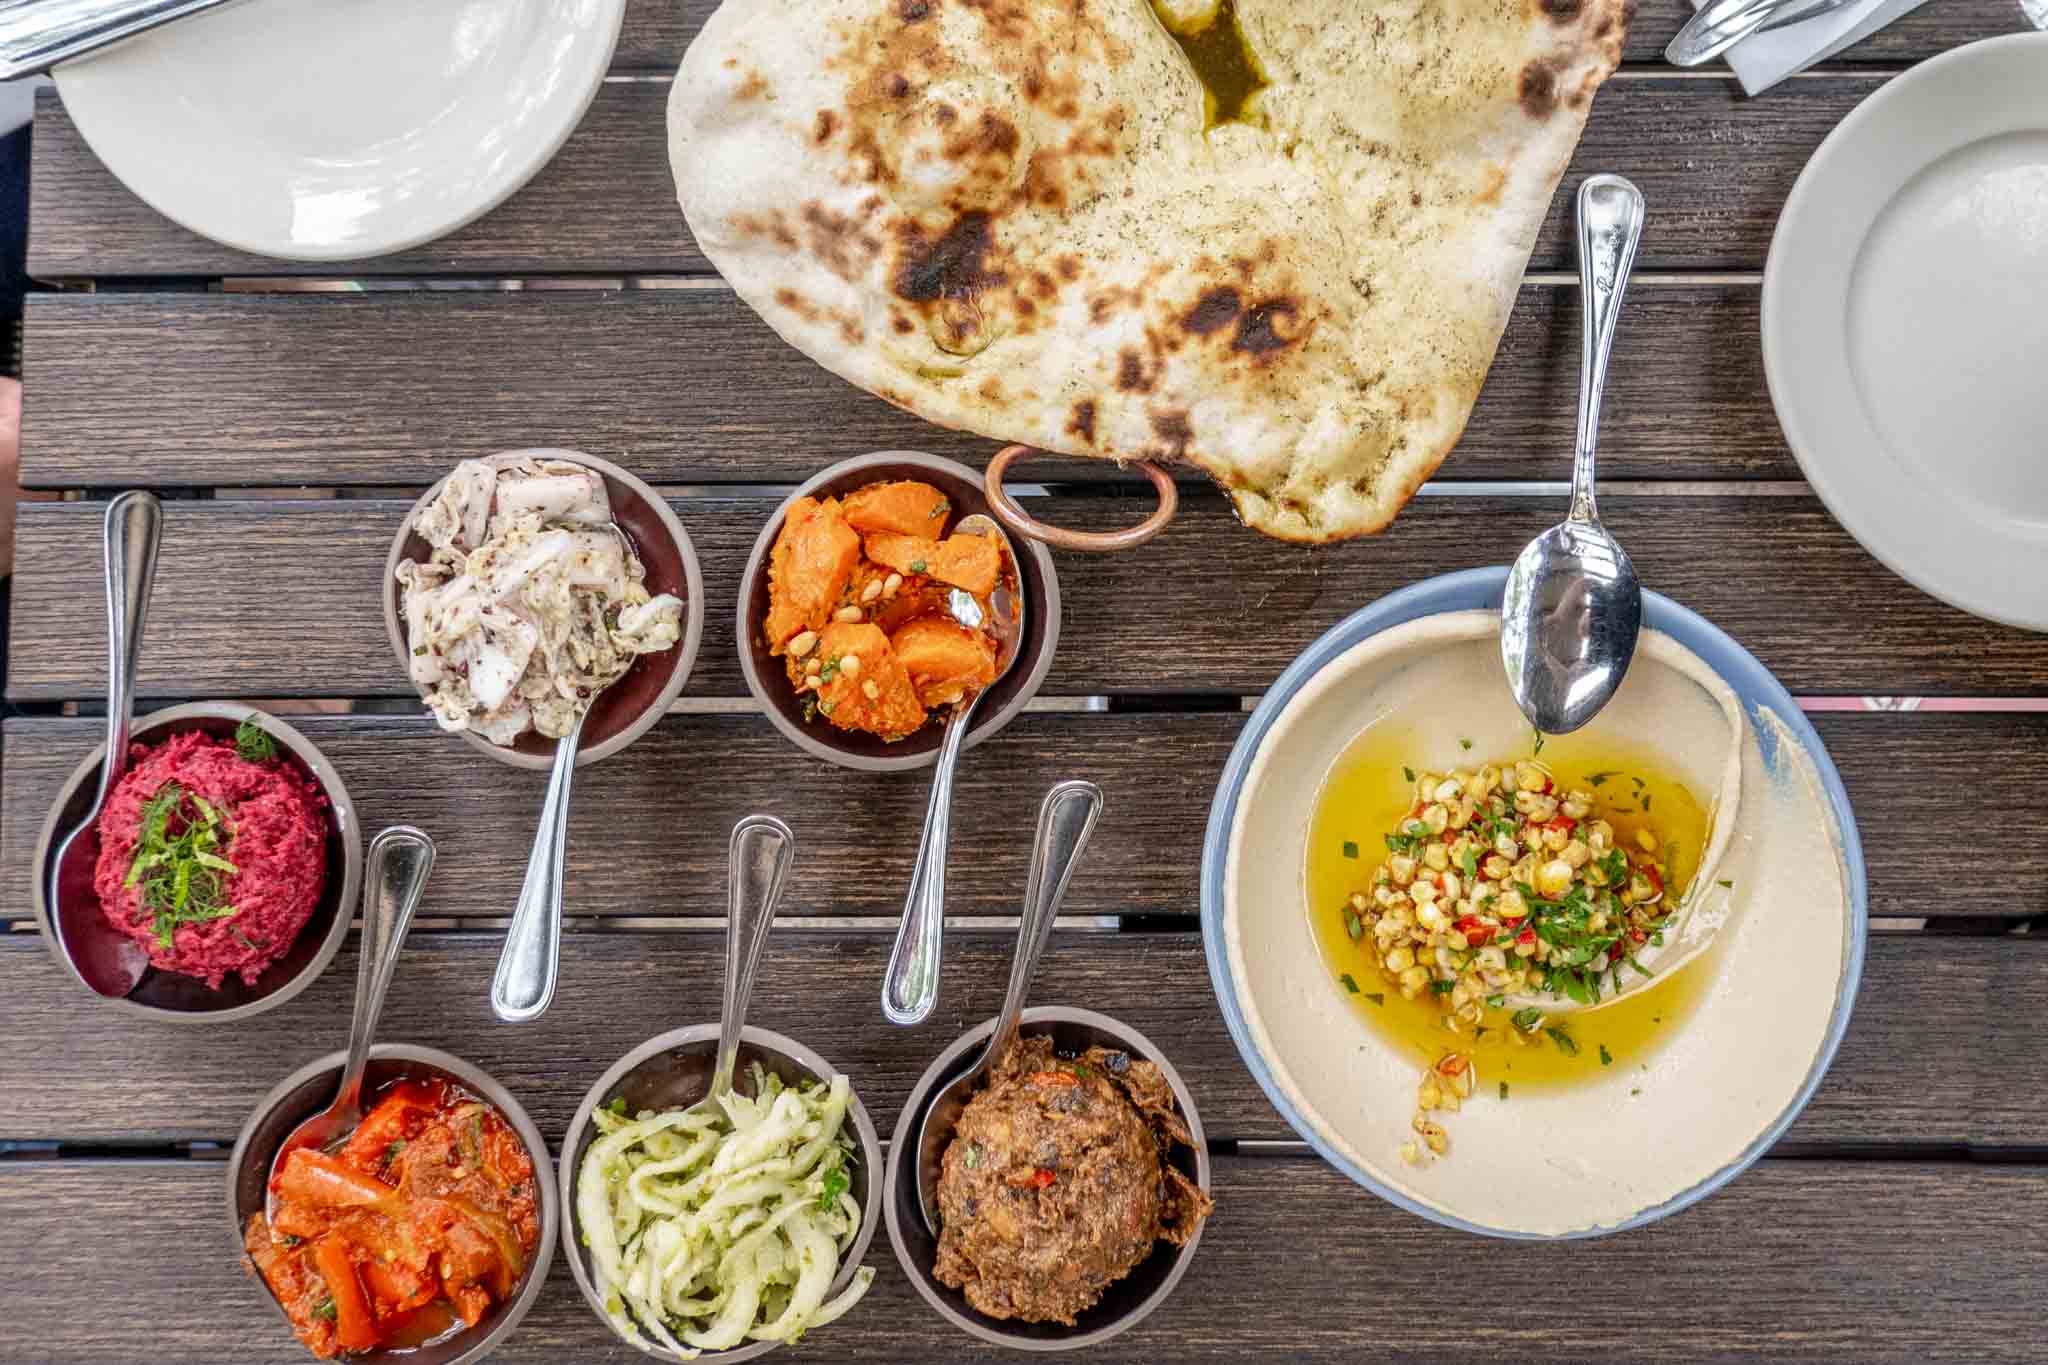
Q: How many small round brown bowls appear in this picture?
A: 6